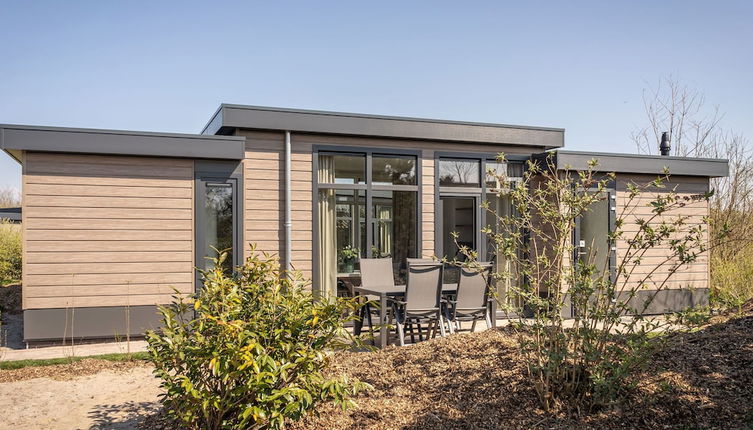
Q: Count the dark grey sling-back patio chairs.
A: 4